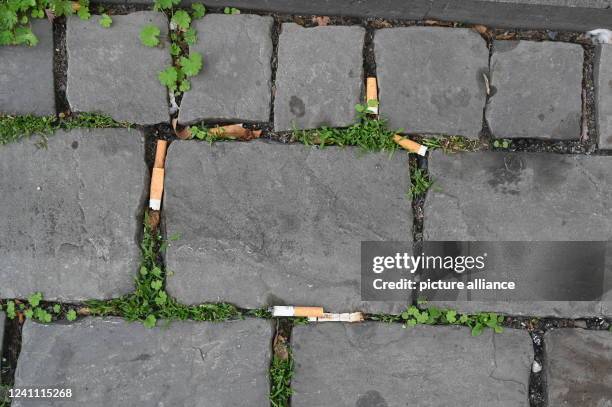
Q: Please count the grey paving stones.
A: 13